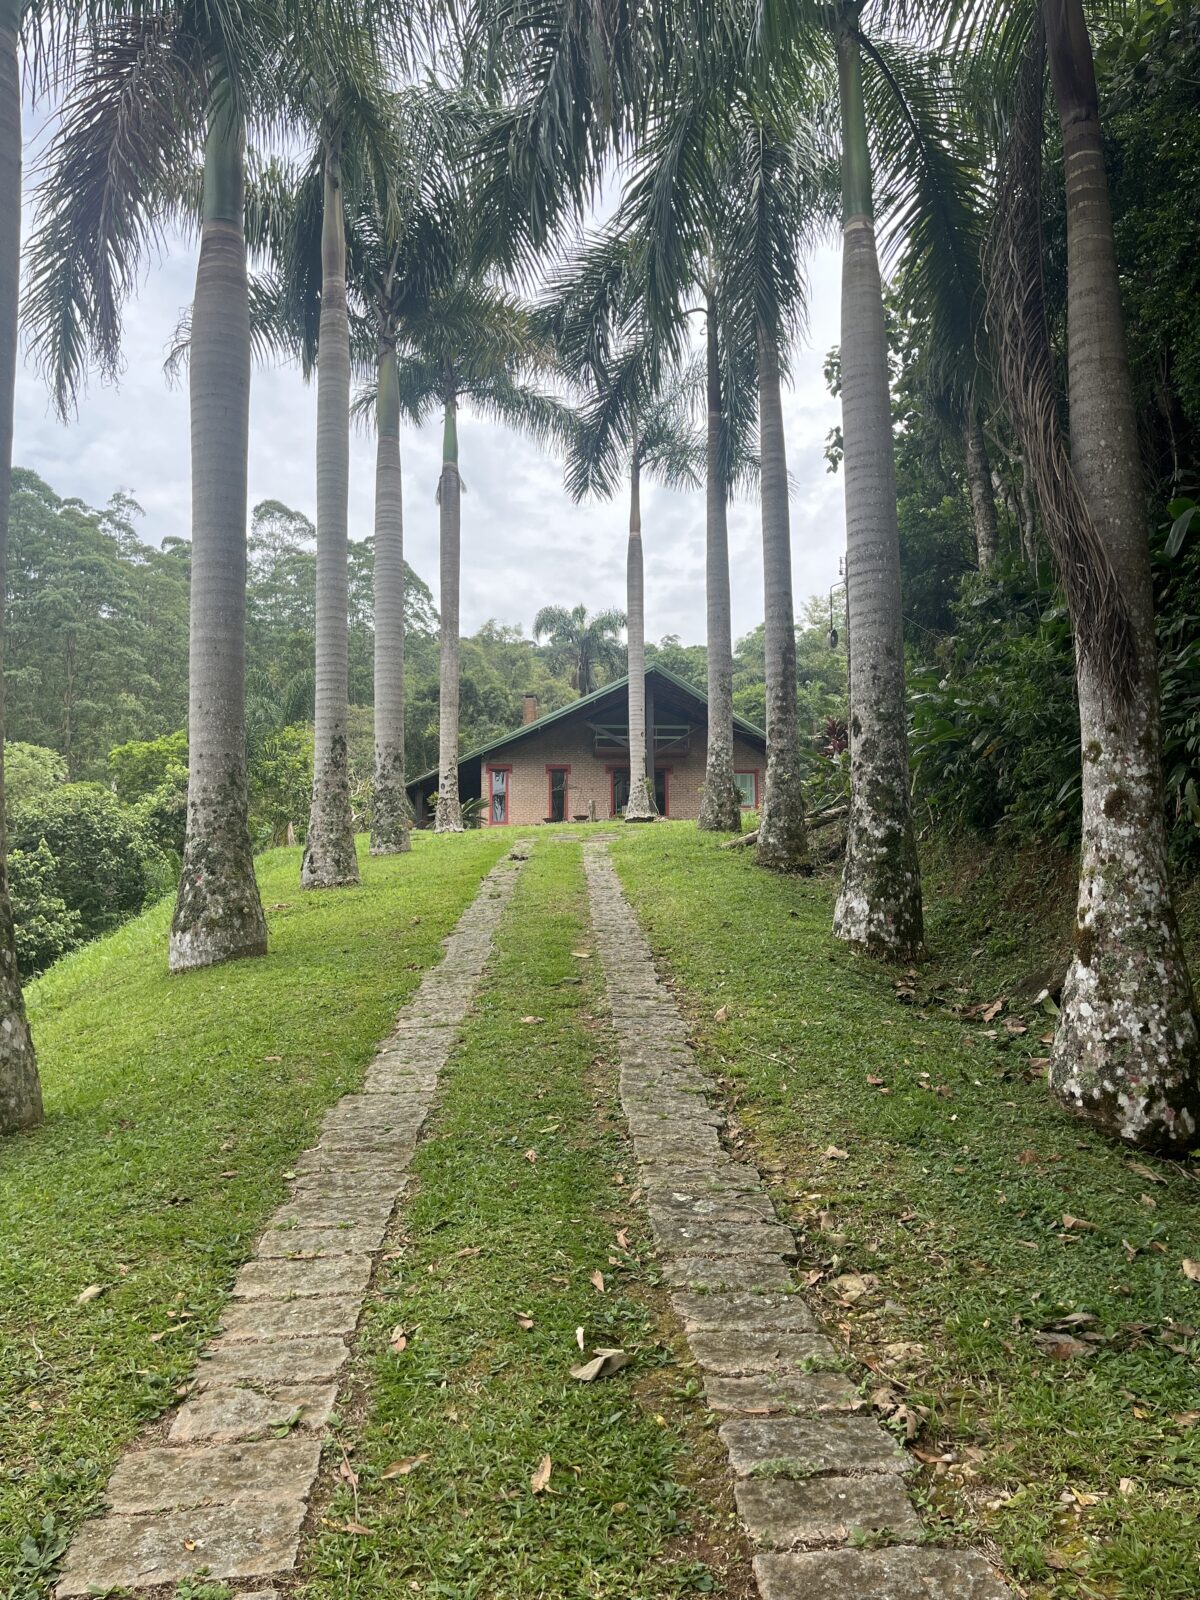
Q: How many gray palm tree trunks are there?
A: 10